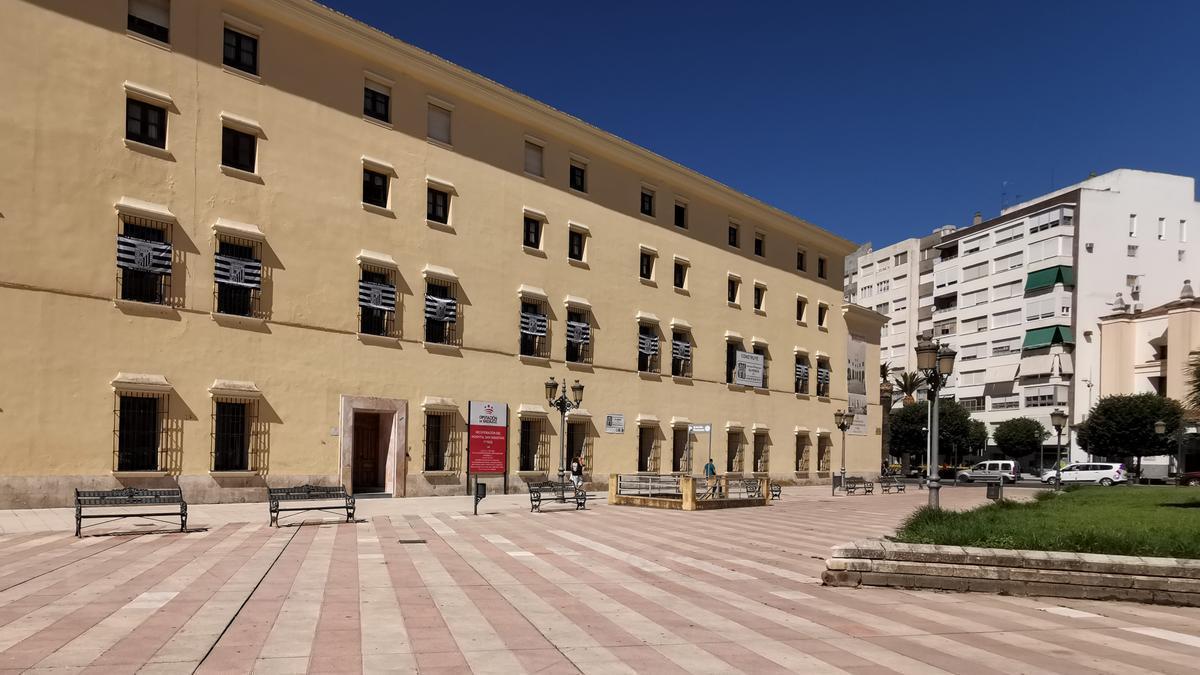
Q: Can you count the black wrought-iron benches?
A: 6